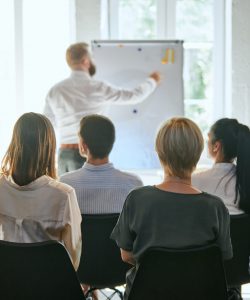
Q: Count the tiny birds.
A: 0